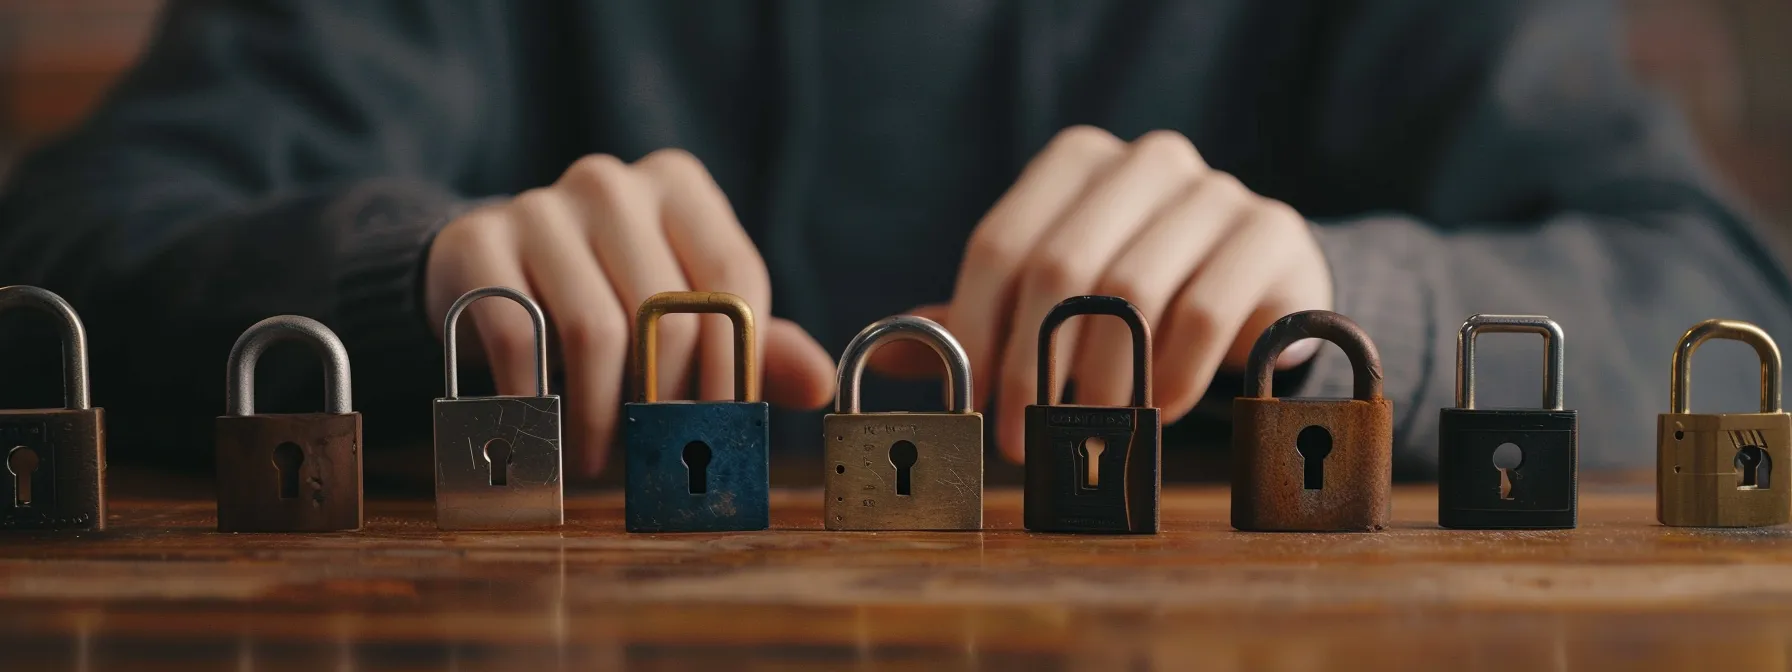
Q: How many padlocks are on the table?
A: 9